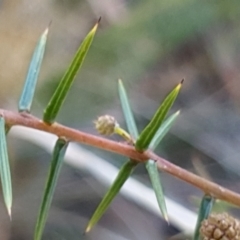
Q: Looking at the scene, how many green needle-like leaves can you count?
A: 10